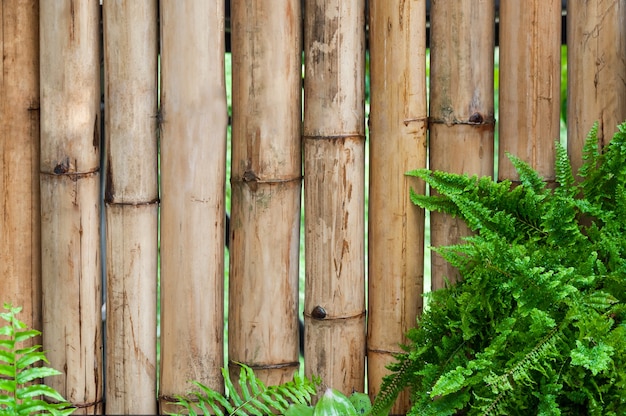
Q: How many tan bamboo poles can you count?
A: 10